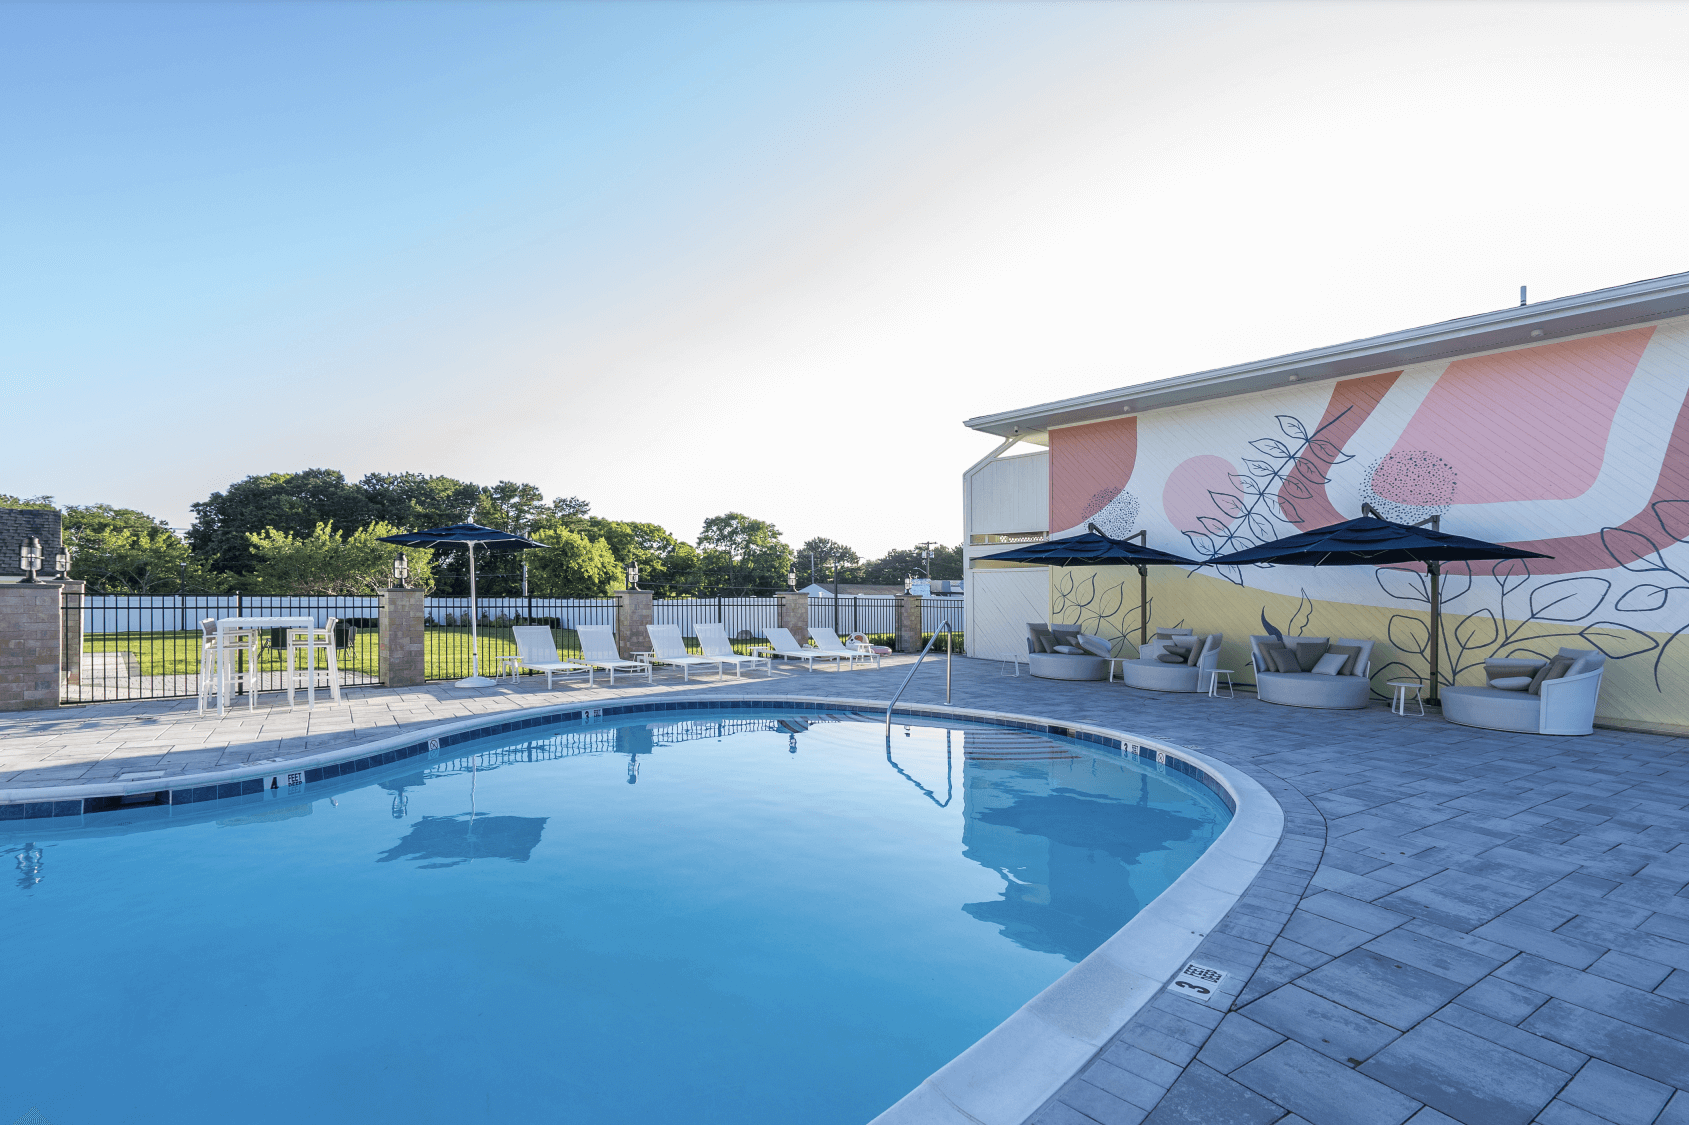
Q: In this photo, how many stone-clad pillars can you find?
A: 6